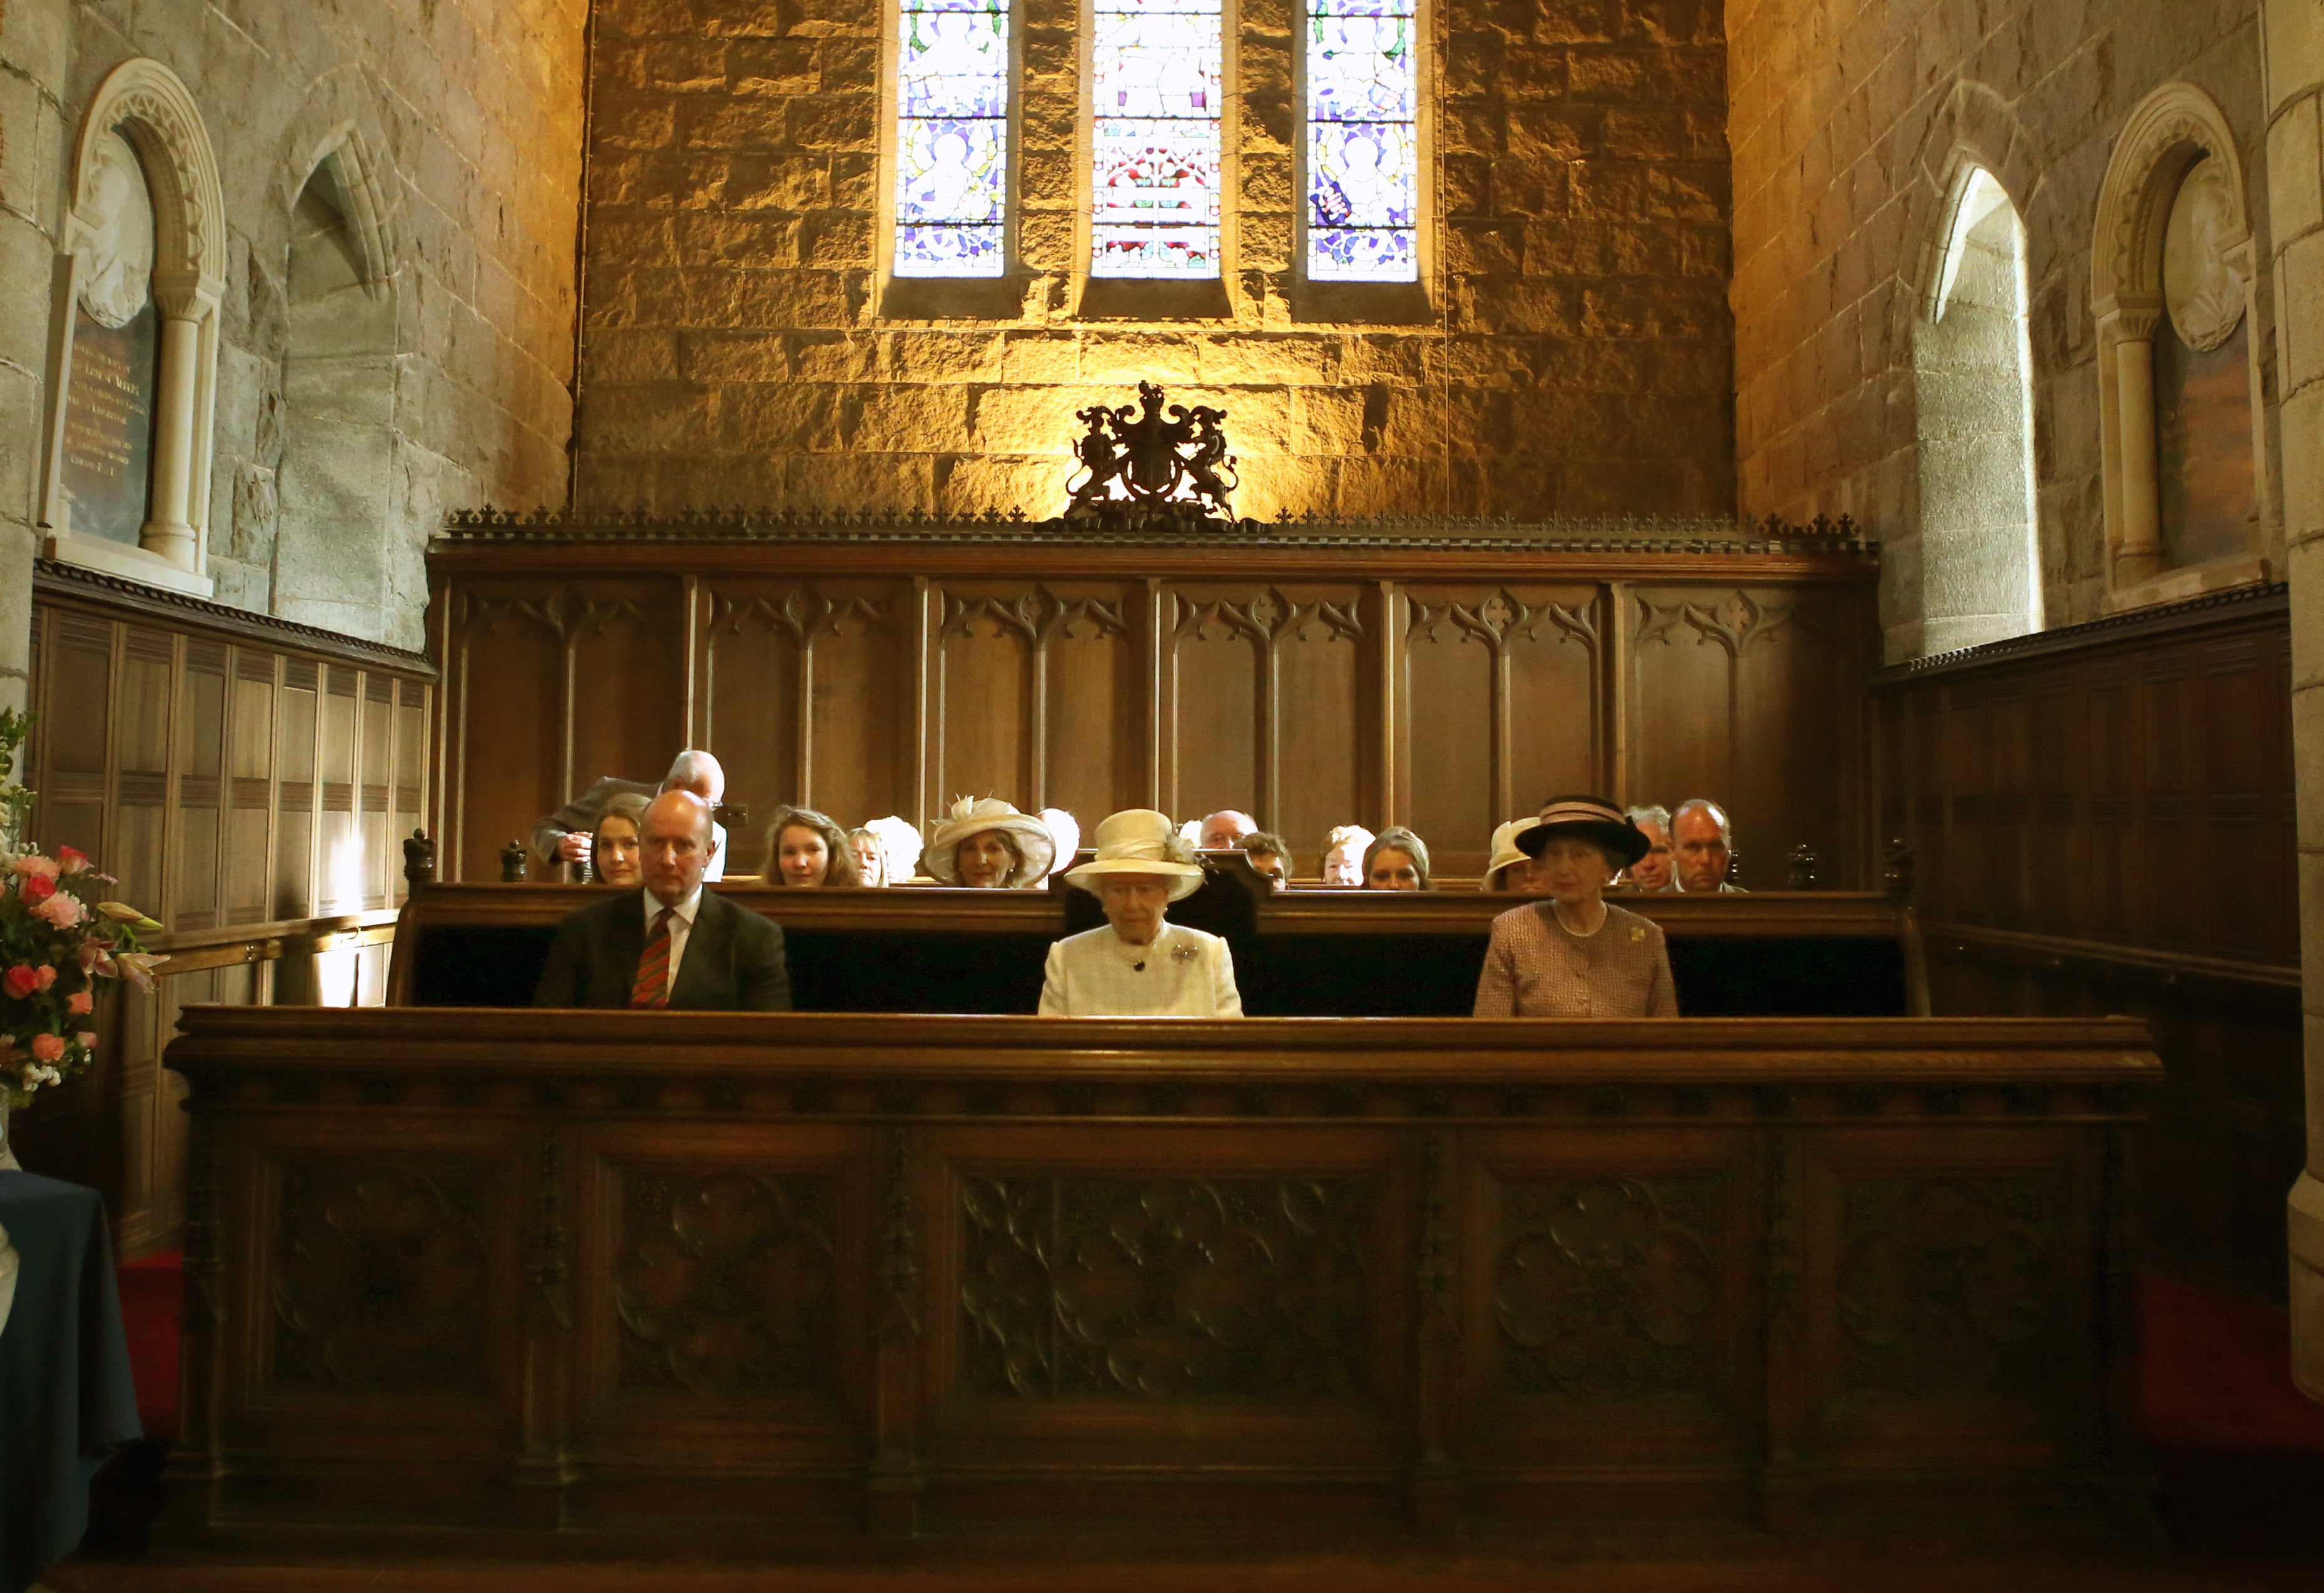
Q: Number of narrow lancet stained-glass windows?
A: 3